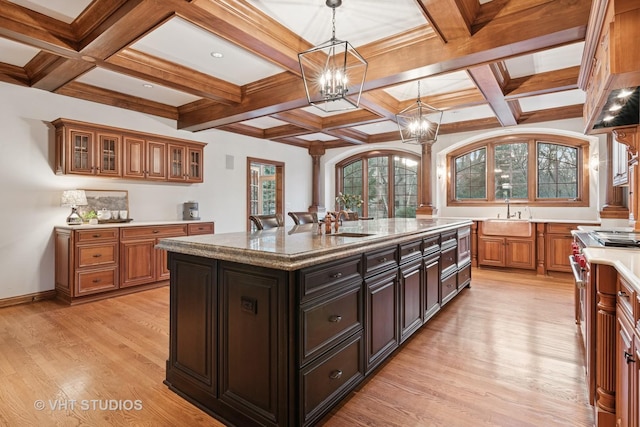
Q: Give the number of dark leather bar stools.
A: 3